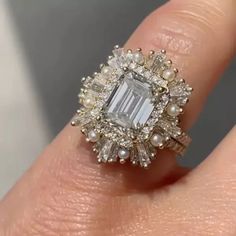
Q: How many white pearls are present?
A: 8